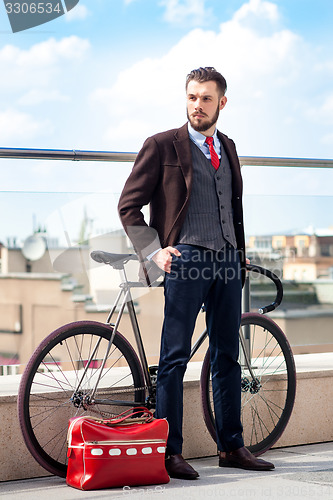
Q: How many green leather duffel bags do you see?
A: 0